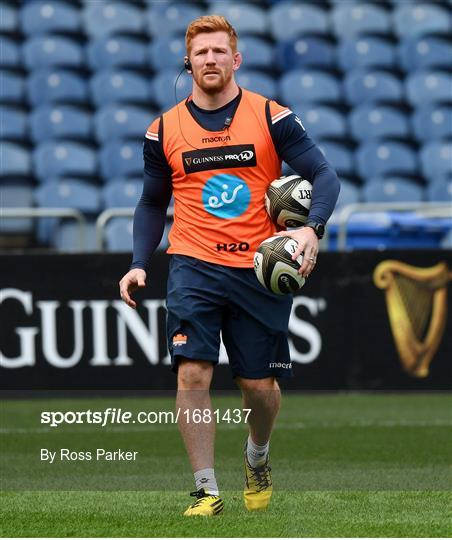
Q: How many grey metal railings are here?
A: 3